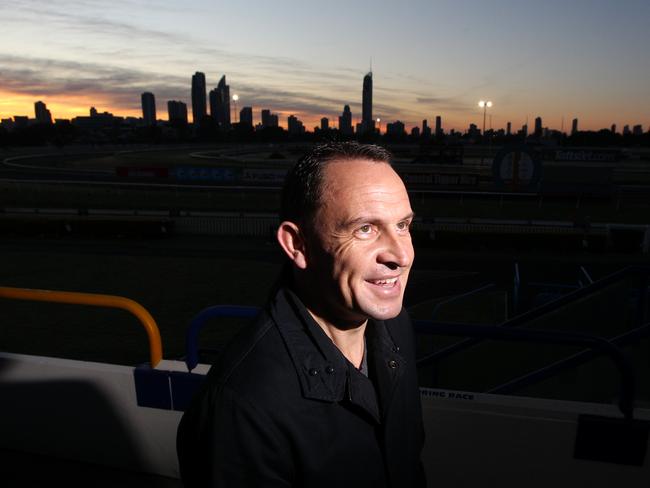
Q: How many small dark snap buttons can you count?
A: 4